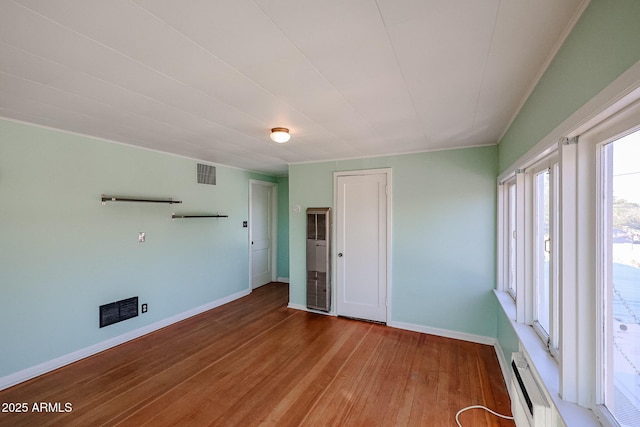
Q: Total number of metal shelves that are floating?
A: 2